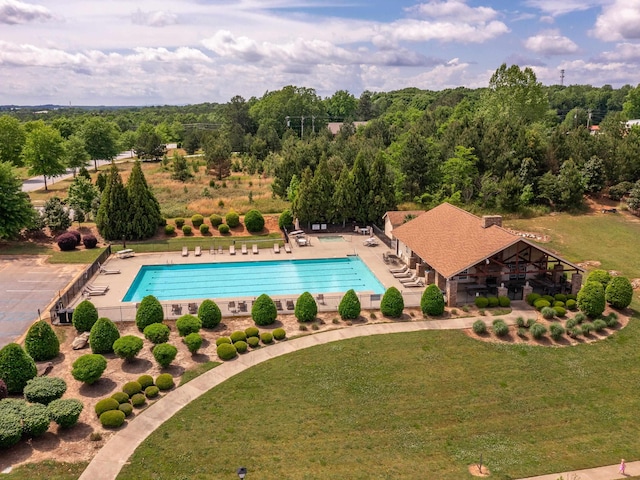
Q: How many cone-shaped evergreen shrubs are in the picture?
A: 11